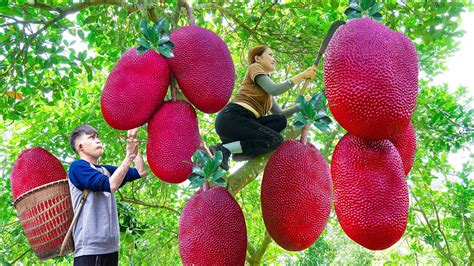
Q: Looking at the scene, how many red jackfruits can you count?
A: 9